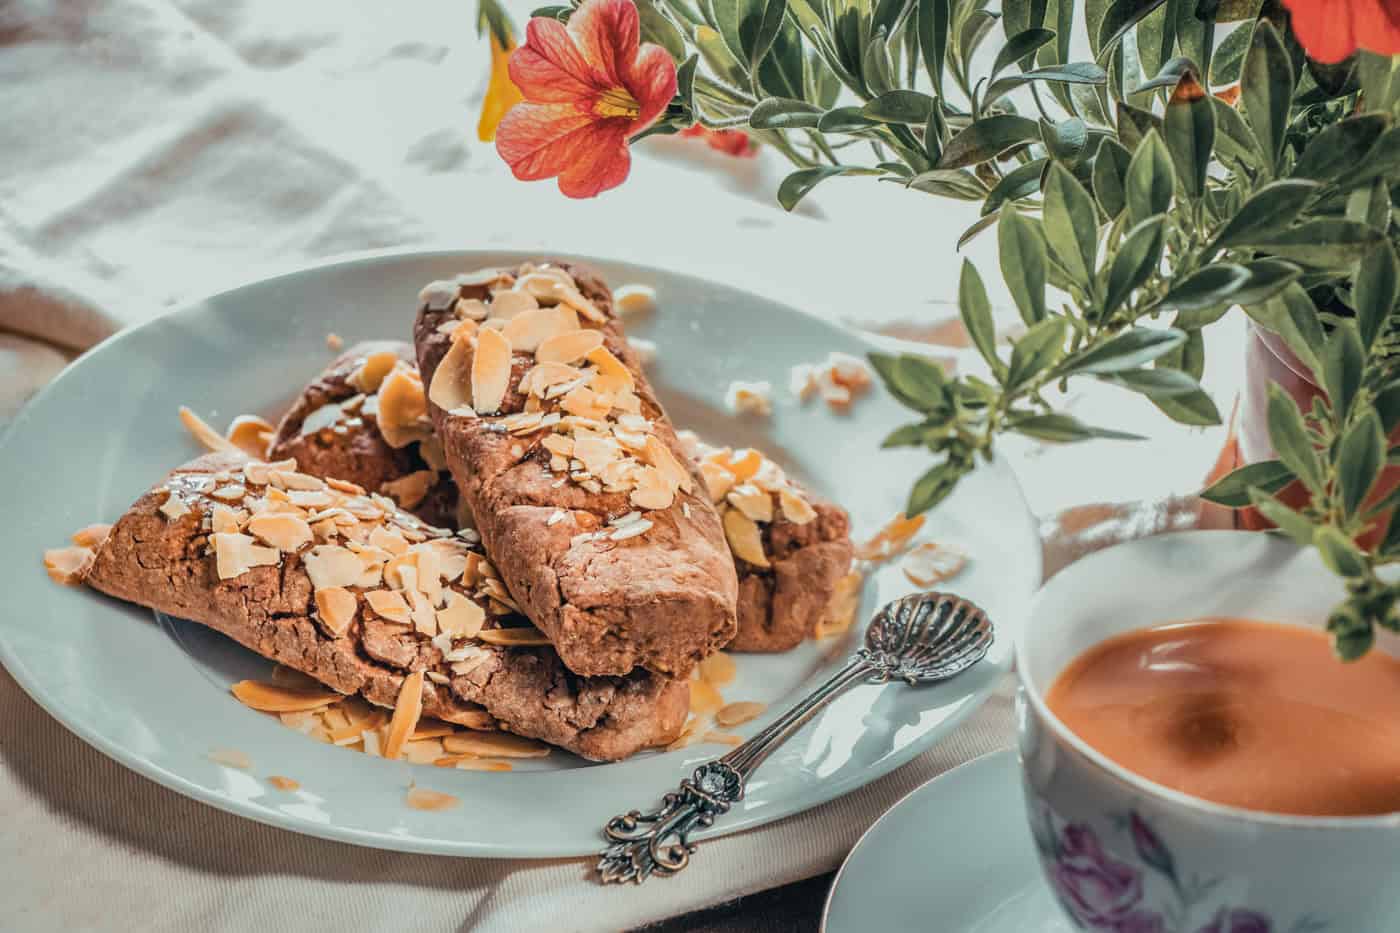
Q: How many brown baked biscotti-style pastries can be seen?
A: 4